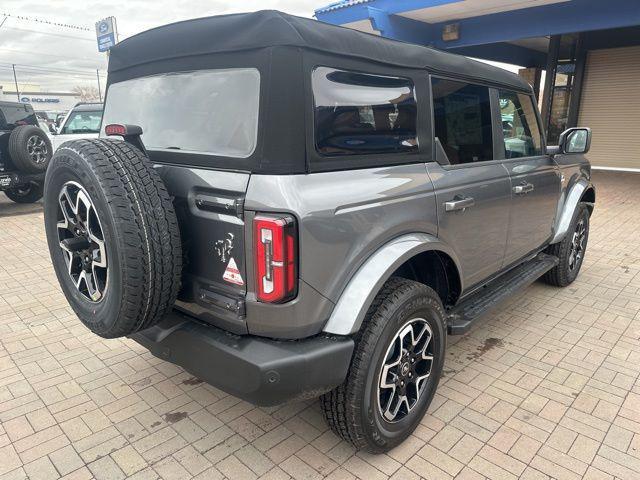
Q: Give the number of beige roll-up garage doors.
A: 1